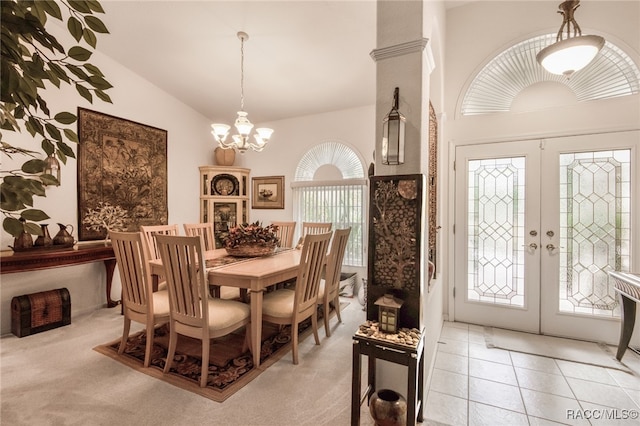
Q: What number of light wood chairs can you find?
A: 8